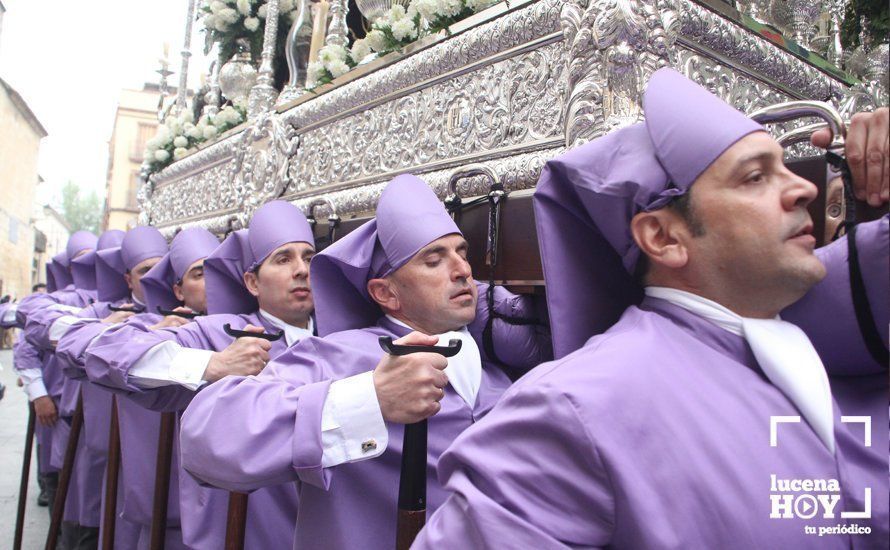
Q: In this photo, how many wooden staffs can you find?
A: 6